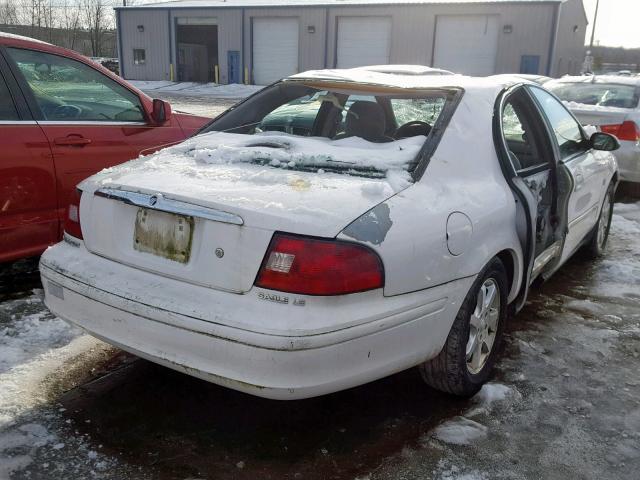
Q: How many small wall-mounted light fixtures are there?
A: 4